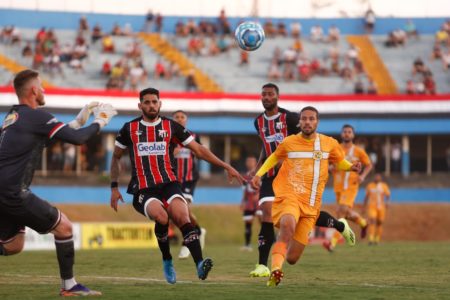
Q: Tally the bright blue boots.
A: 2